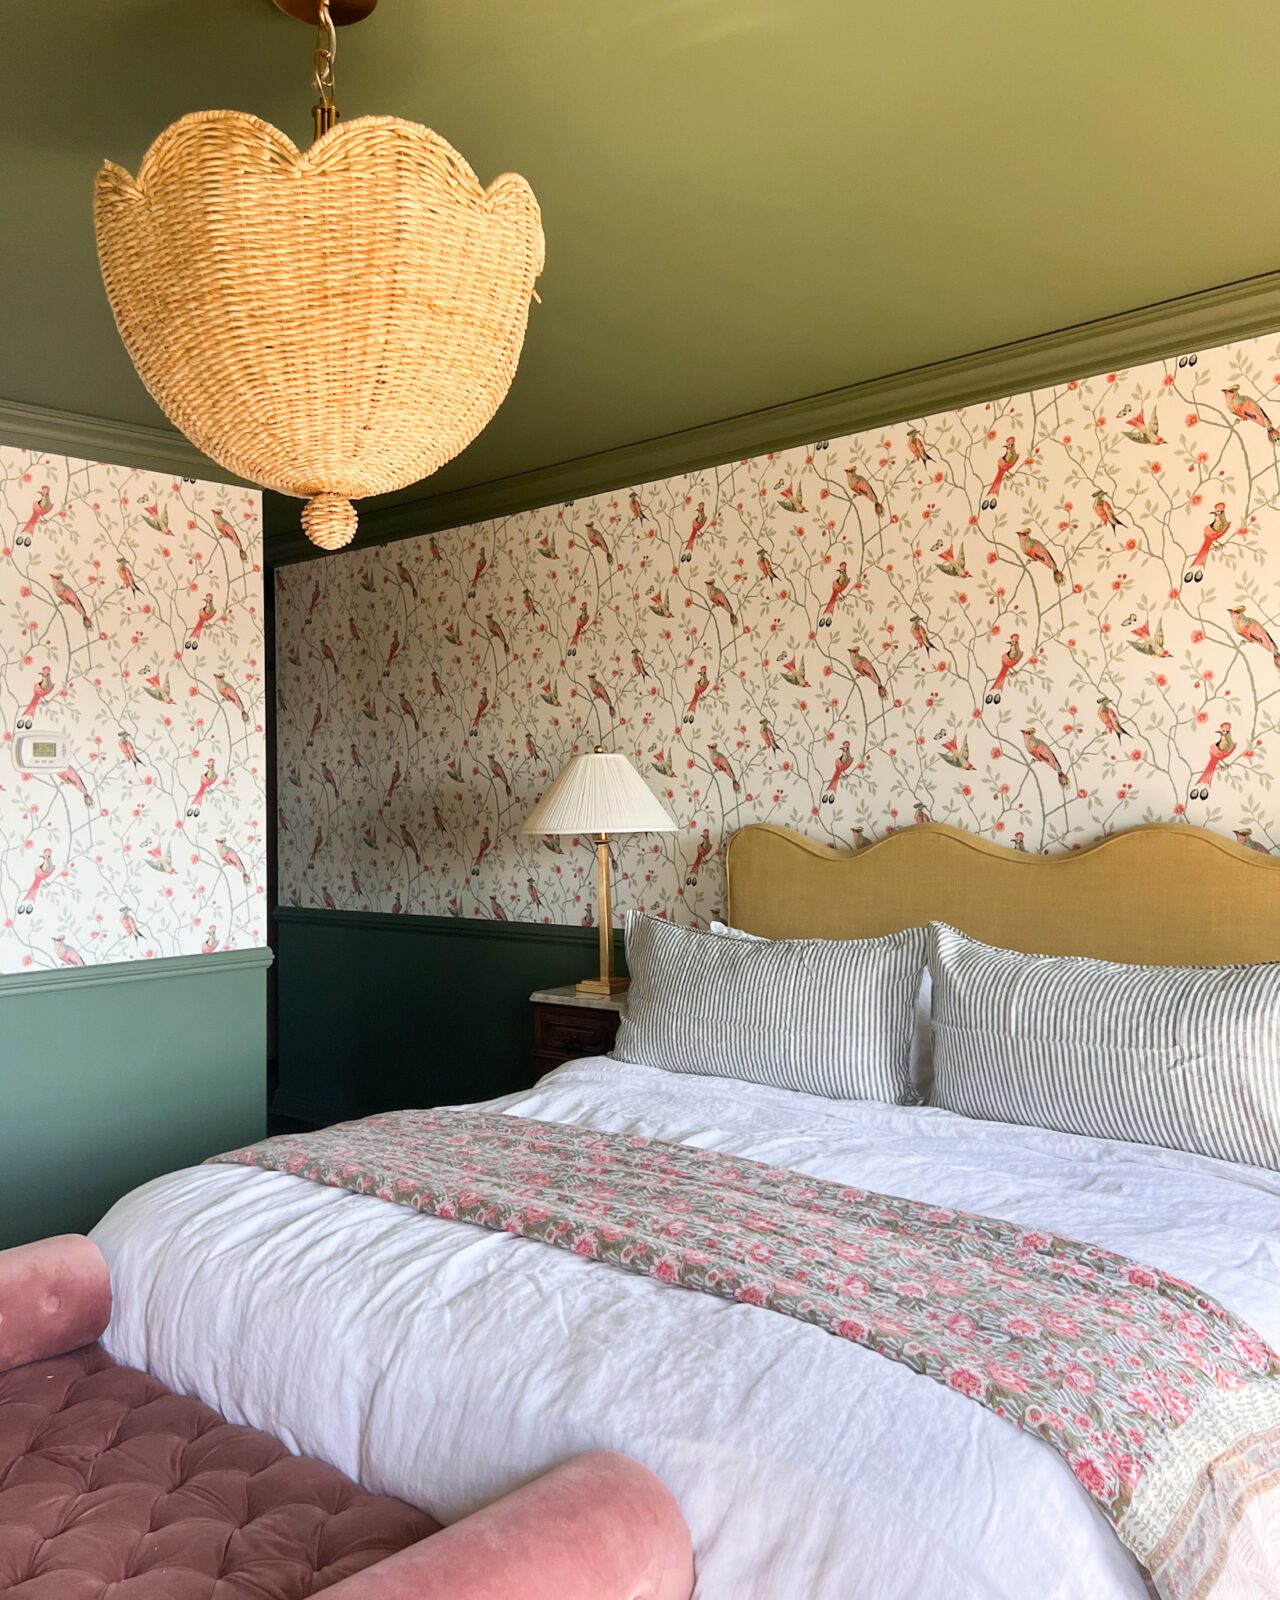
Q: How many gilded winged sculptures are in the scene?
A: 0